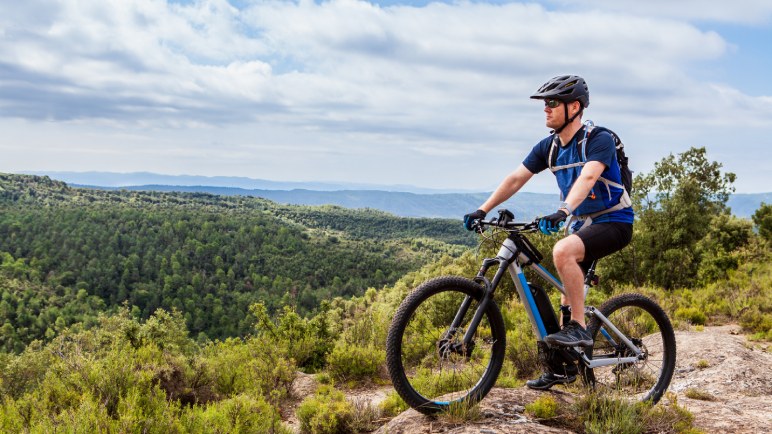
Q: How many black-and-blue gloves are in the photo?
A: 2